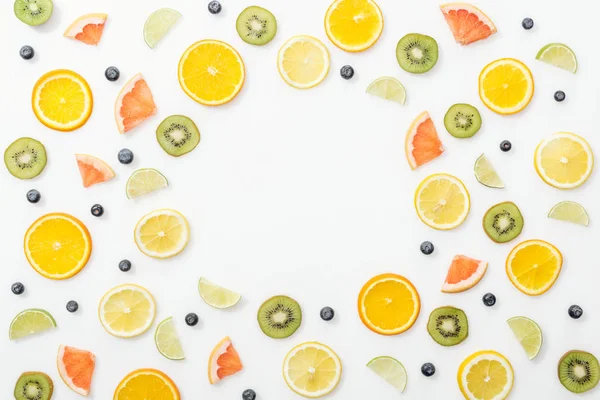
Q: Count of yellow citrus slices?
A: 7